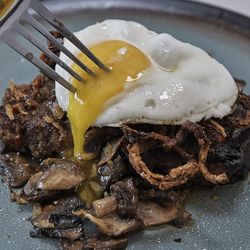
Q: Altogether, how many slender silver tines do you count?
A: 4